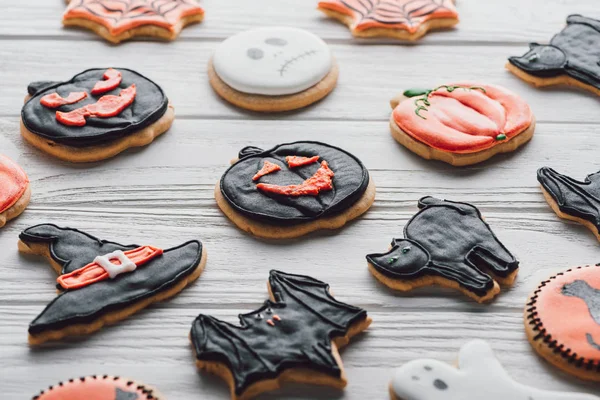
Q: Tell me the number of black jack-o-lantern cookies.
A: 2